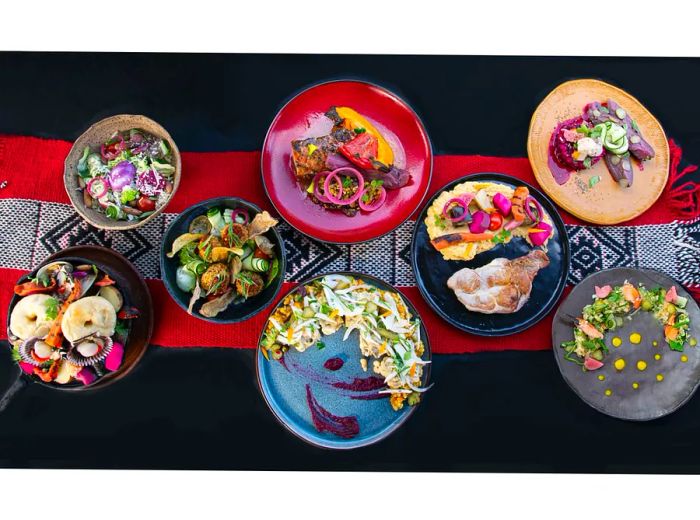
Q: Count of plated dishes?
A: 8